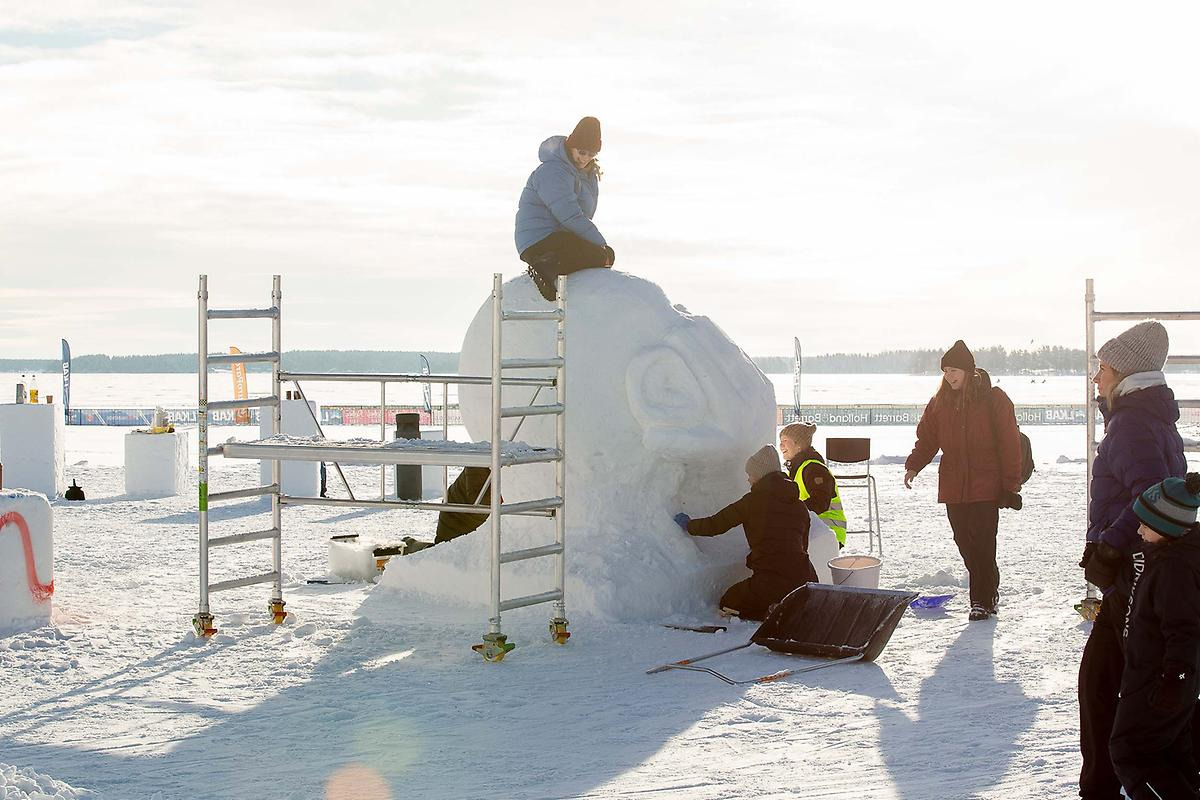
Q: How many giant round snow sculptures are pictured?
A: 1